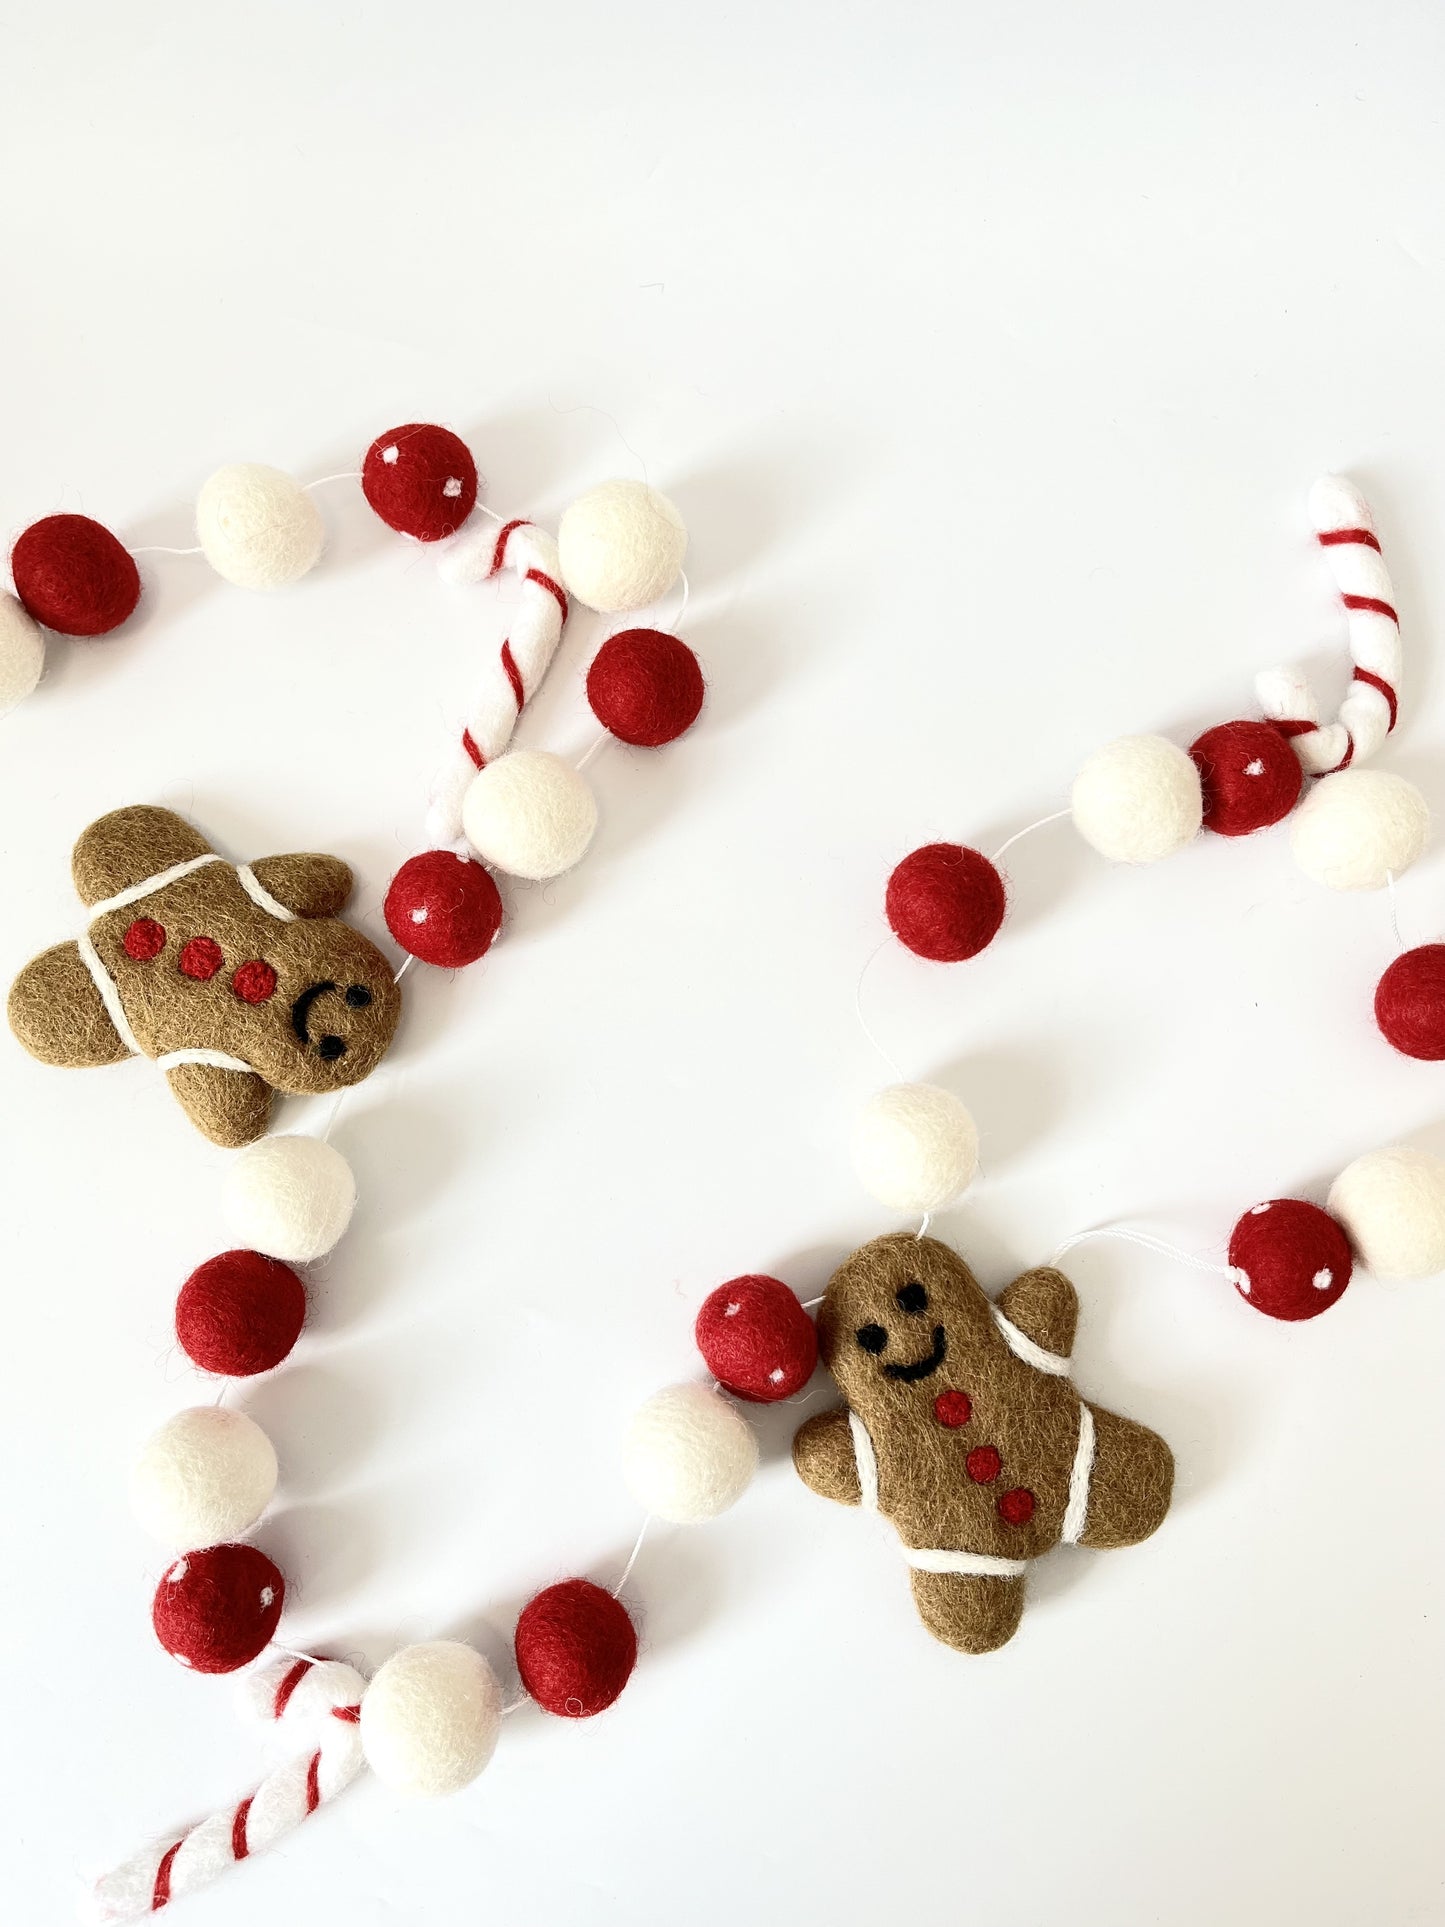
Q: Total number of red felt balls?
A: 12